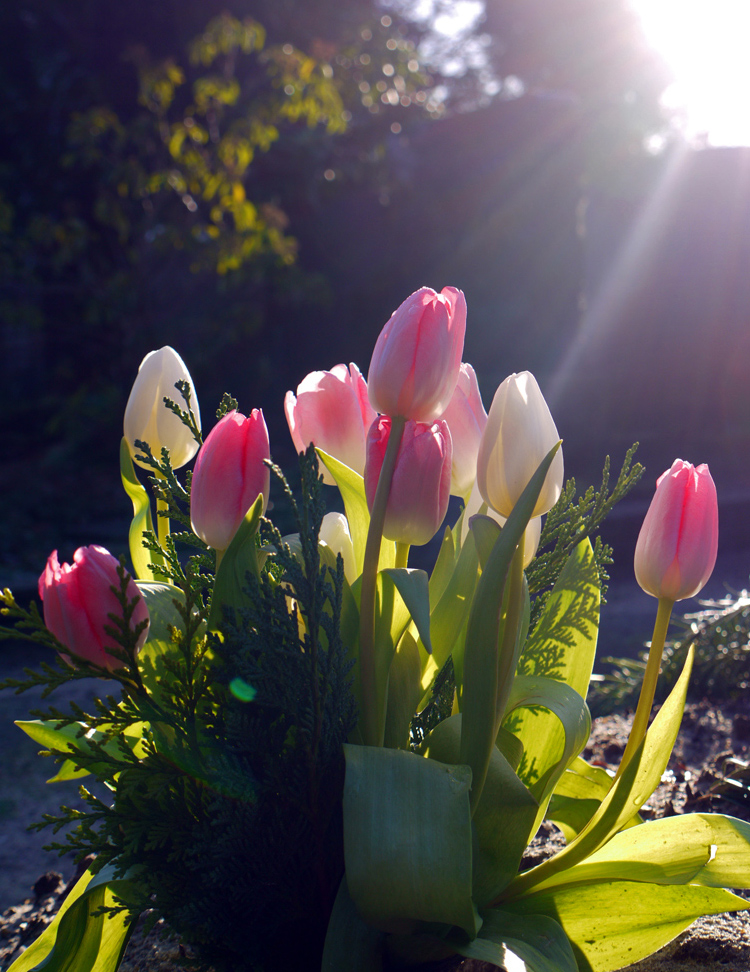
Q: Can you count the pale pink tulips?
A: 7